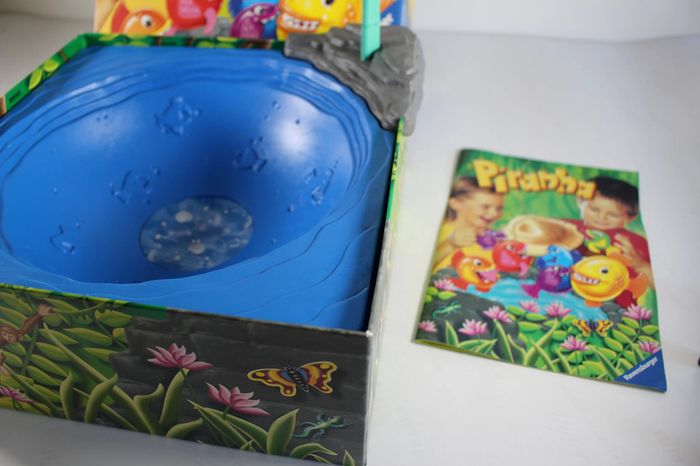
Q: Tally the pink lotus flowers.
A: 12